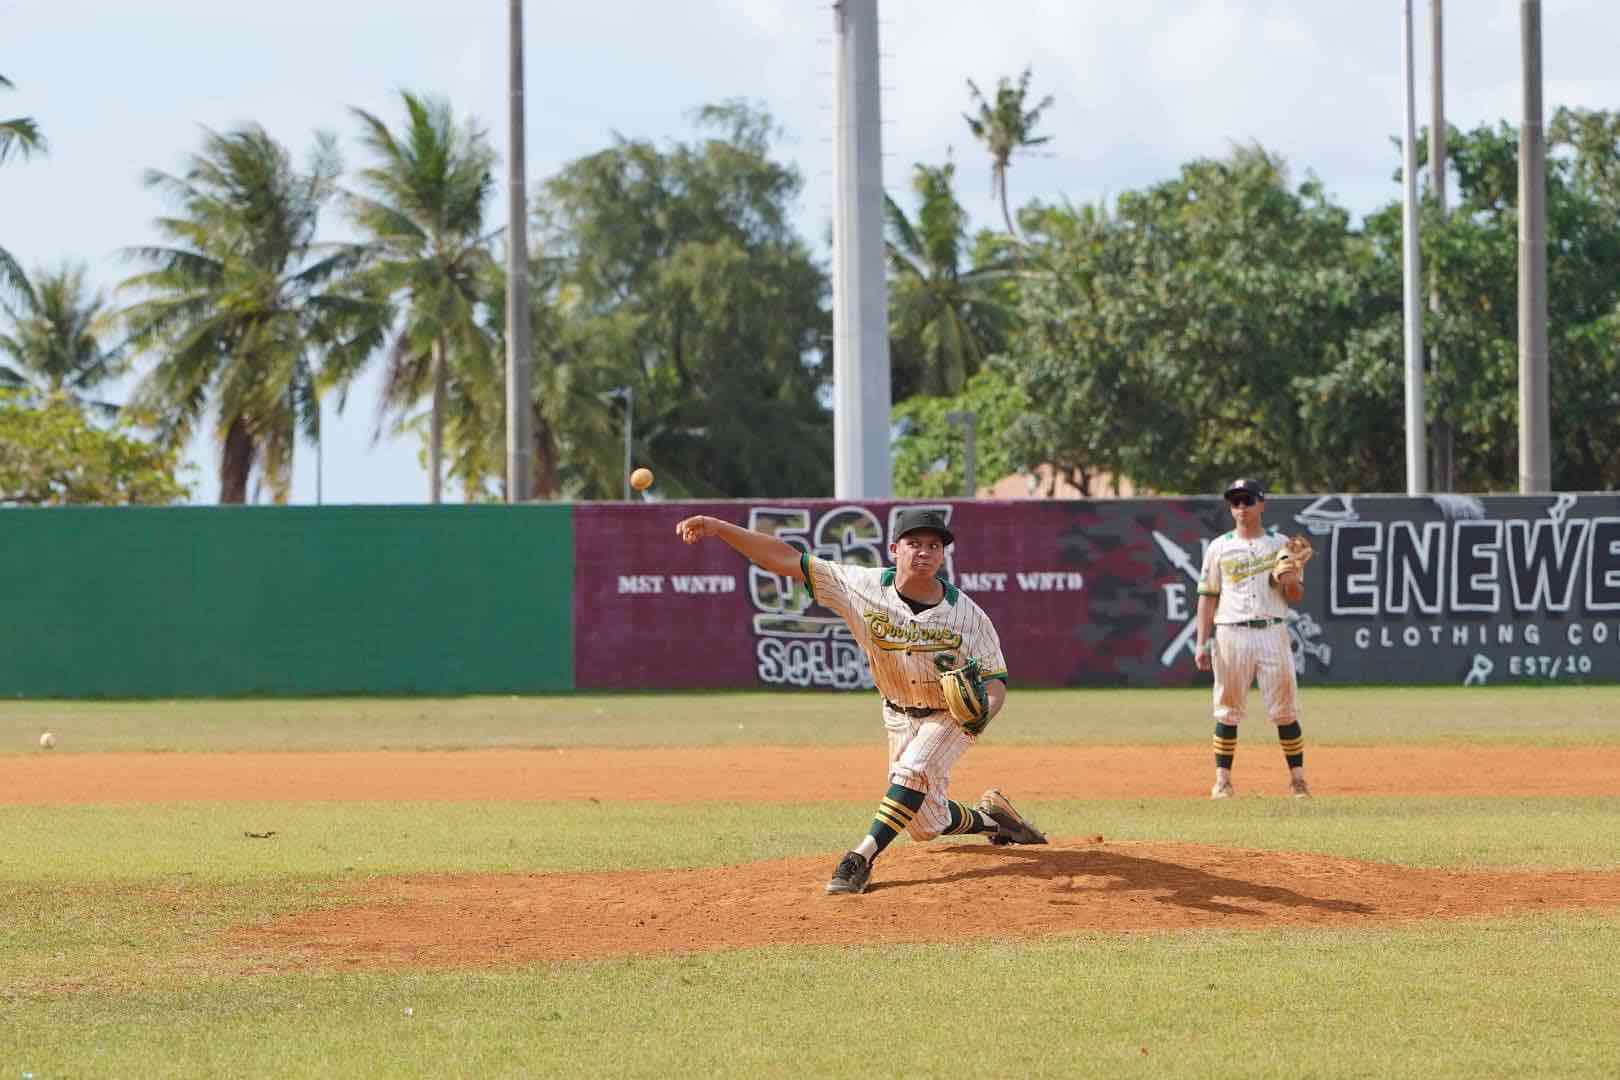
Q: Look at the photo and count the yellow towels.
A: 0